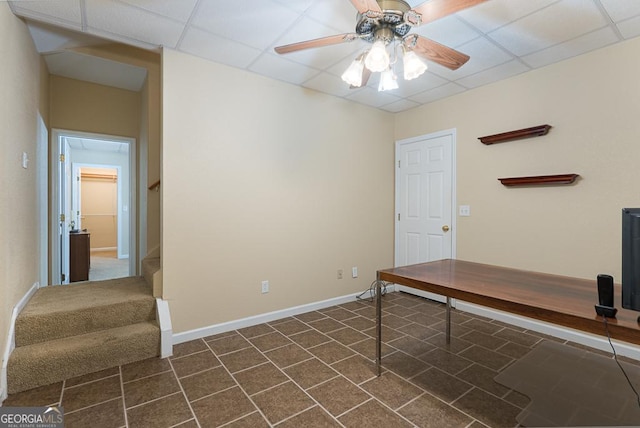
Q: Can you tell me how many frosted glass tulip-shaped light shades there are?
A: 4